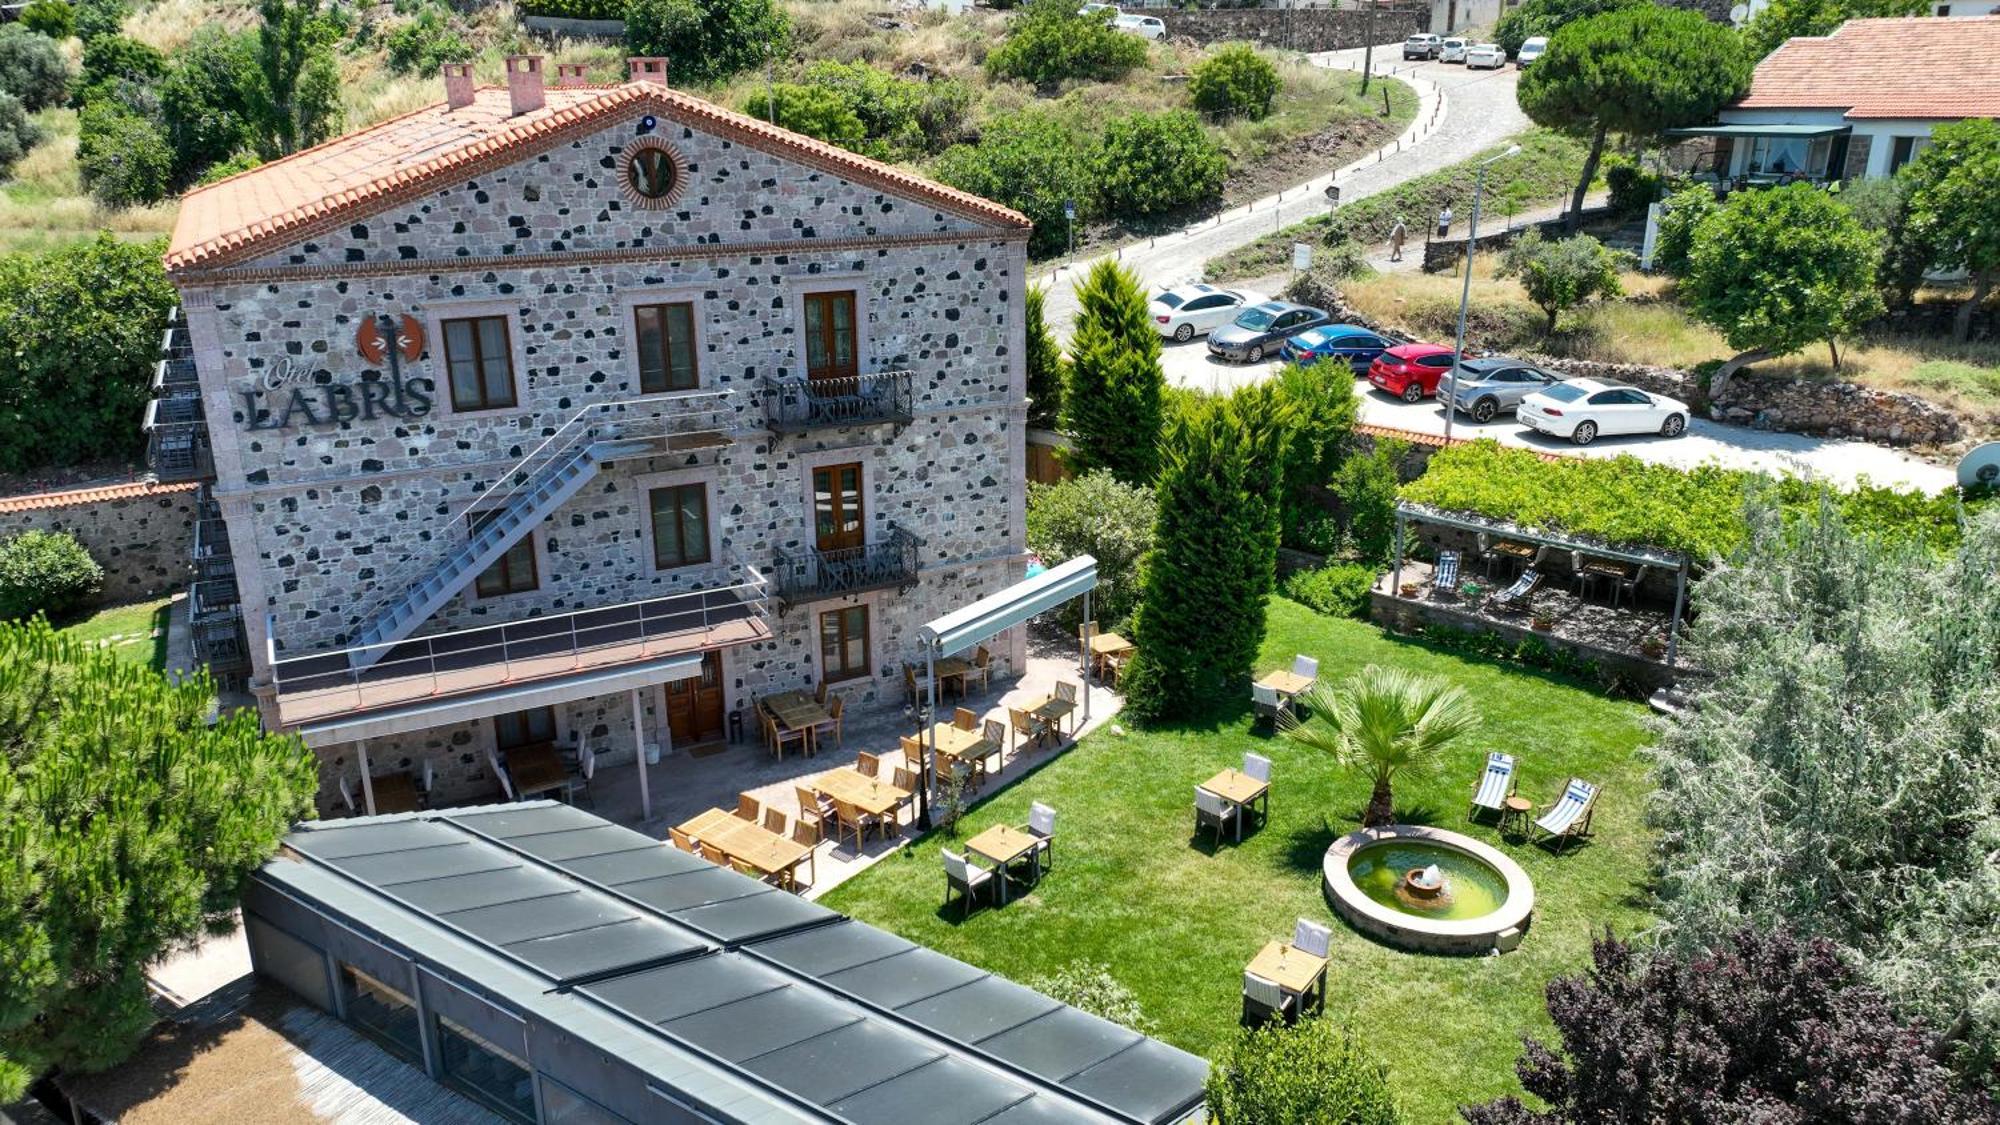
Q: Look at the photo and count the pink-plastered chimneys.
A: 4